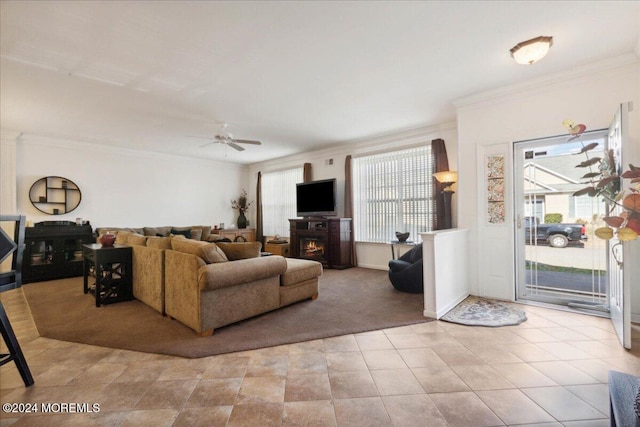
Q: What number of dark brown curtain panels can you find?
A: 4